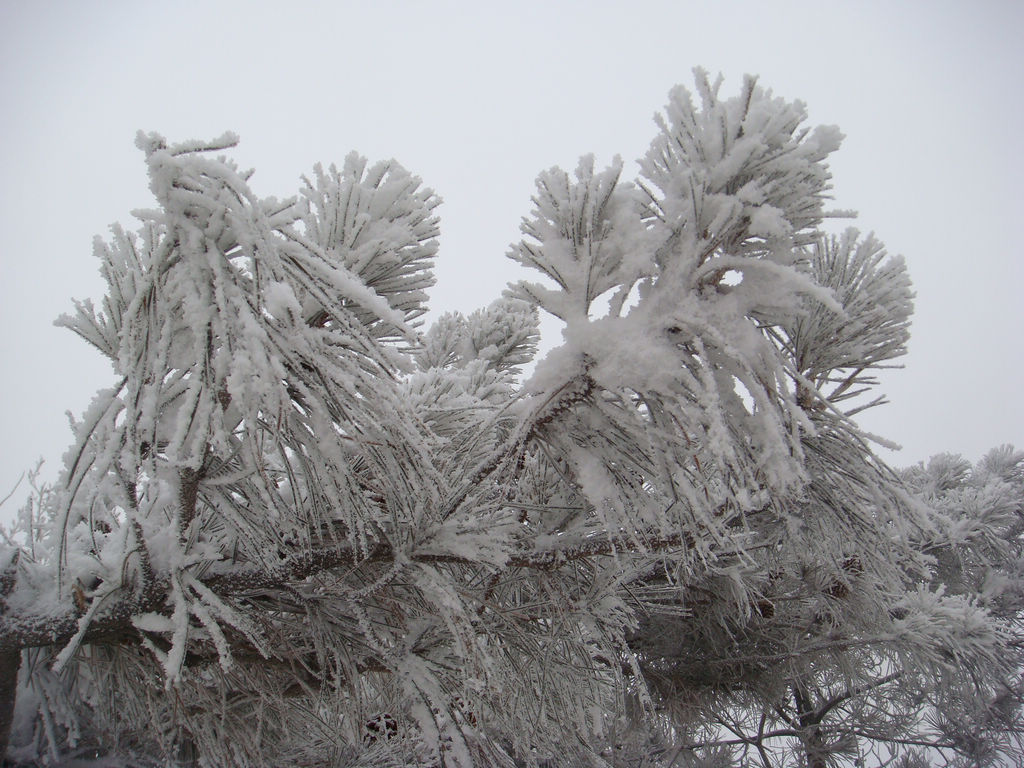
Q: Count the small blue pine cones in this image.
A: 0